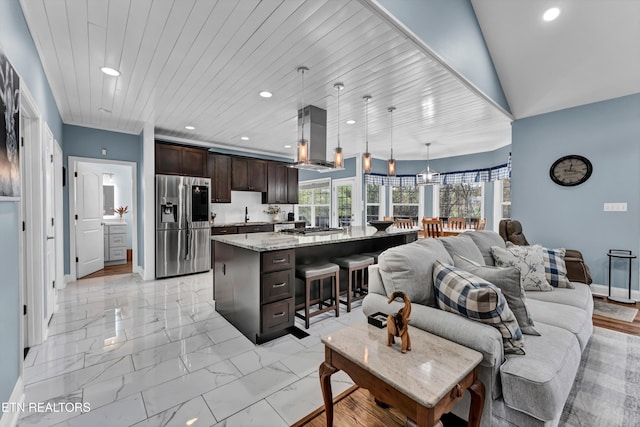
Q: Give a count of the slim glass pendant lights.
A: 4